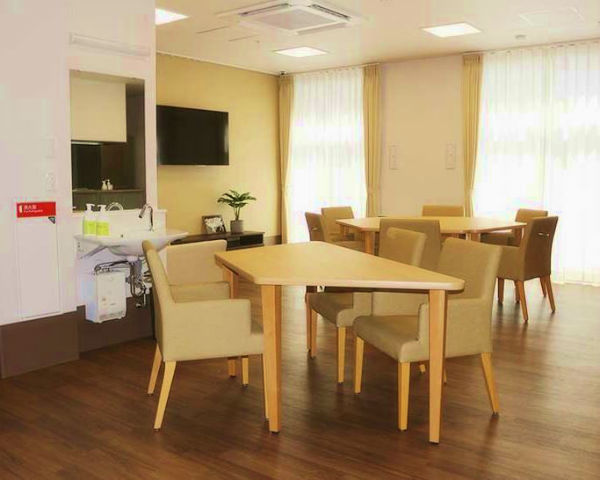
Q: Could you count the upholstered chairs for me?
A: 10